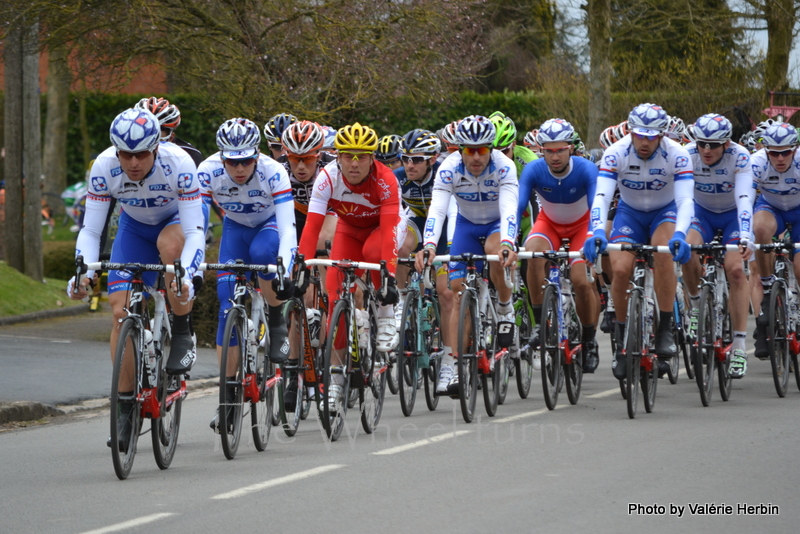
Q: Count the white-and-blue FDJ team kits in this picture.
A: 6